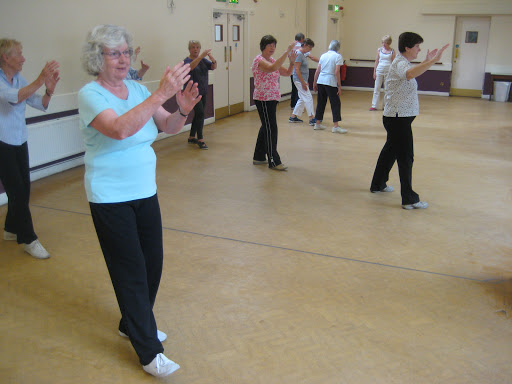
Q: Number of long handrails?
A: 1